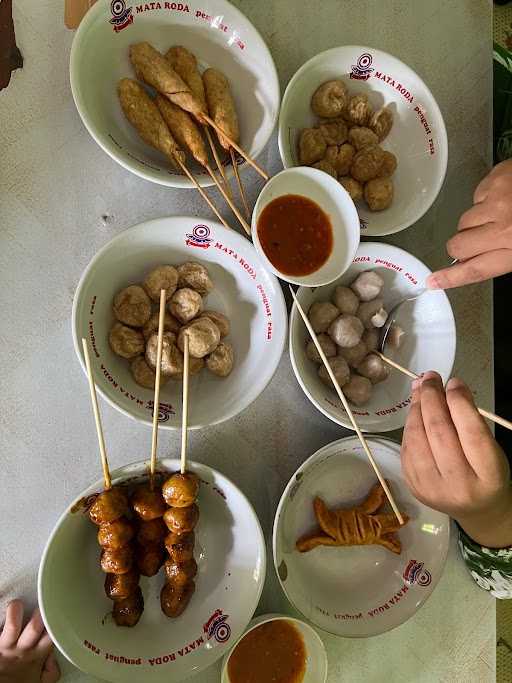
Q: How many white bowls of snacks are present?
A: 6